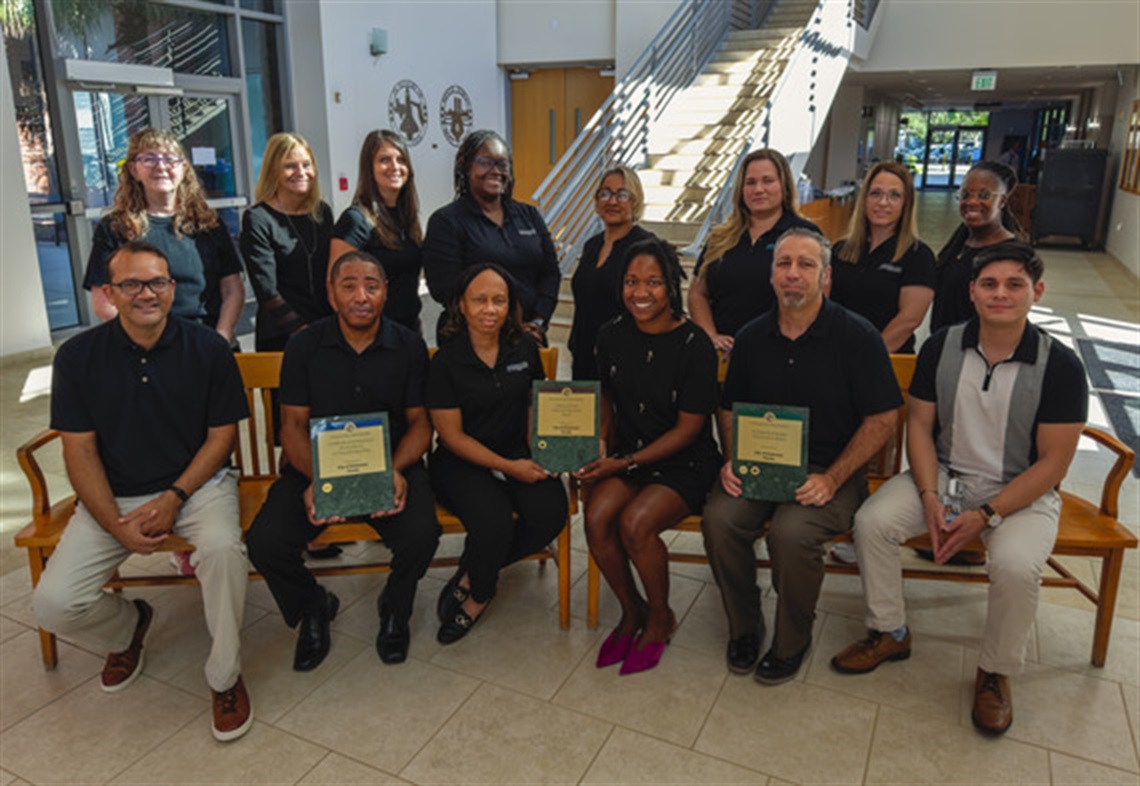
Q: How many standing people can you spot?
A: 8